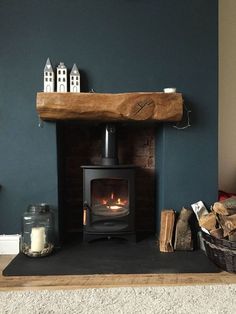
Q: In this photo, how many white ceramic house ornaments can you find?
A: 3